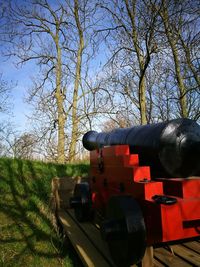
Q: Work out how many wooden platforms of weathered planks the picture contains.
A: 1